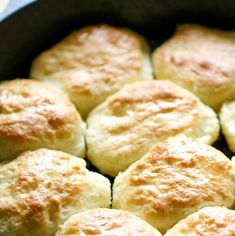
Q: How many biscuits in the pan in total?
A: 9